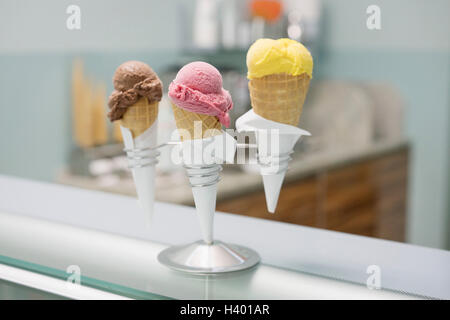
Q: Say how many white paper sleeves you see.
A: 3